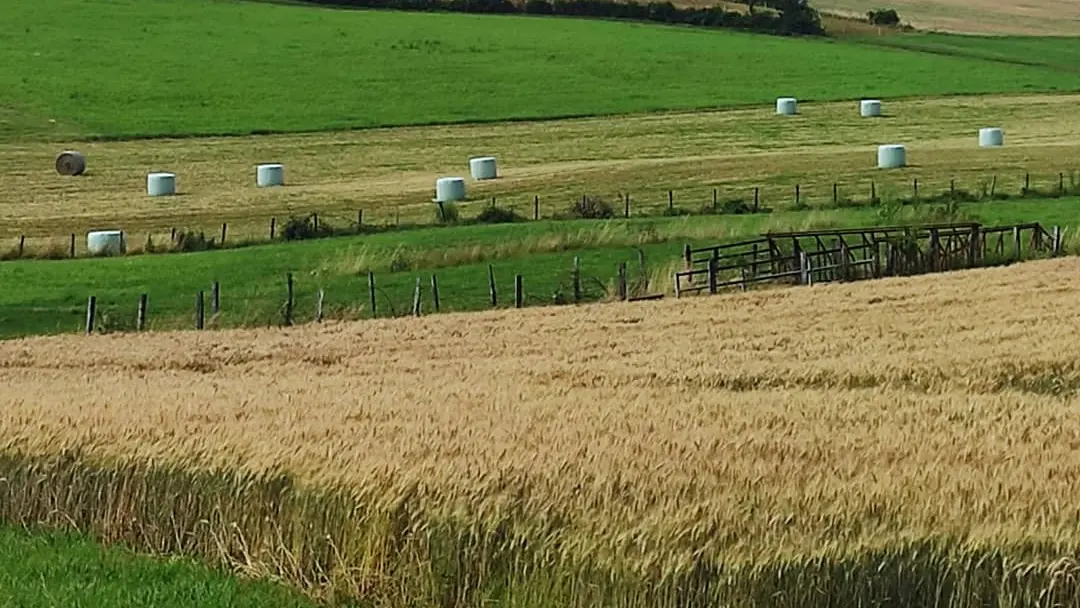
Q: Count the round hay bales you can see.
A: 10